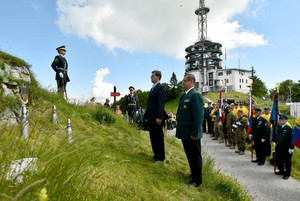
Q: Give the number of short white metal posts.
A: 3